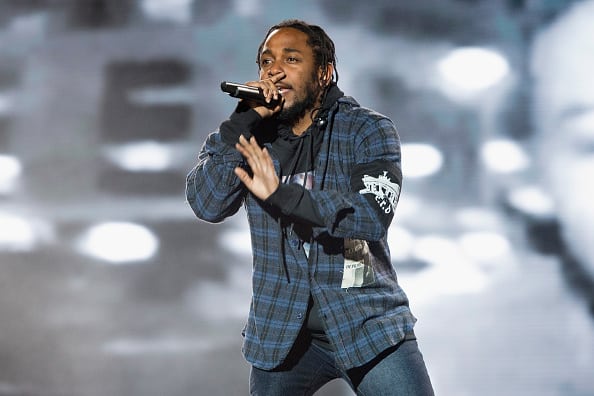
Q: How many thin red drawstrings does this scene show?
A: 0